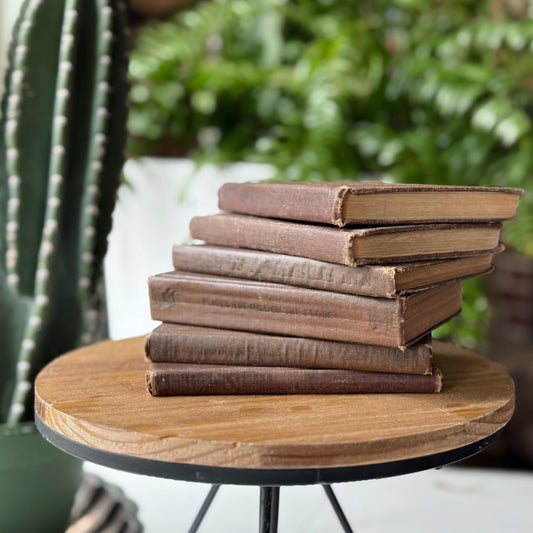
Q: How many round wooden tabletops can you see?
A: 1